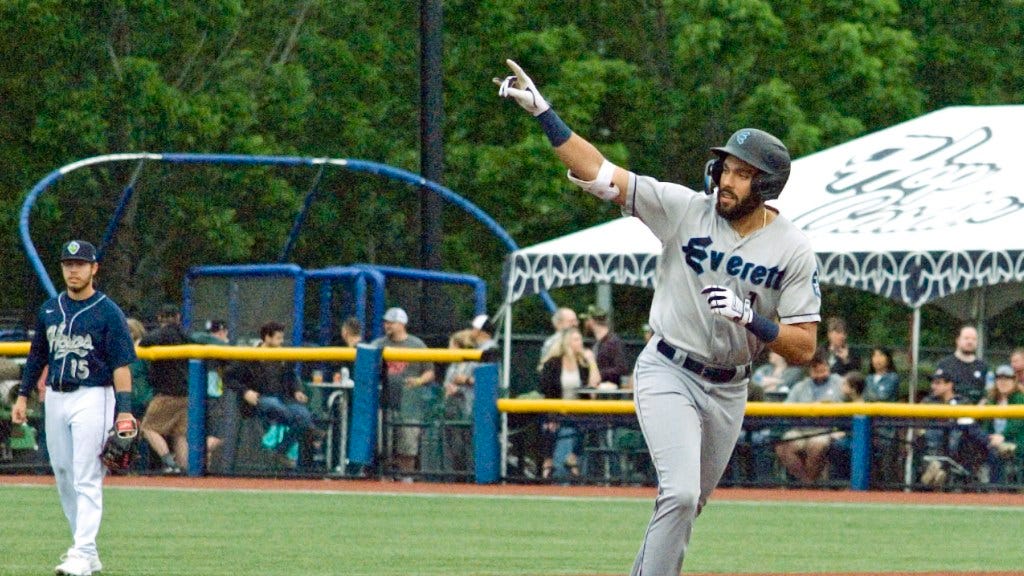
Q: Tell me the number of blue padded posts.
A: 4